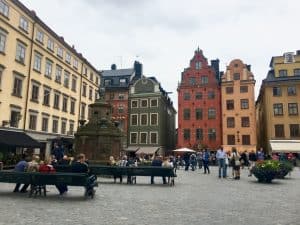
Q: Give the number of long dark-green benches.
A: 2